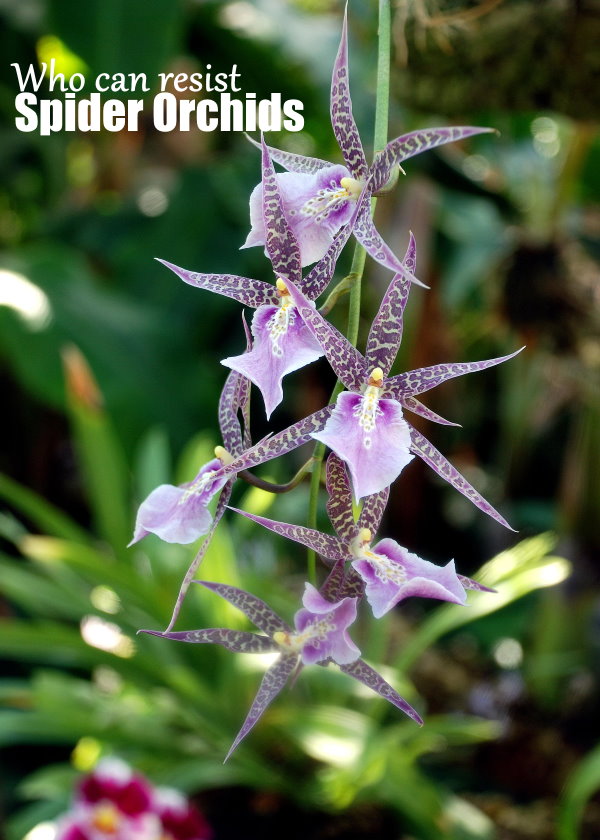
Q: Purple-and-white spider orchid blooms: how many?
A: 6